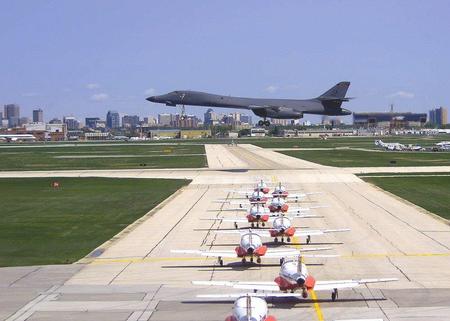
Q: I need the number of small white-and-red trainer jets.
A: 9